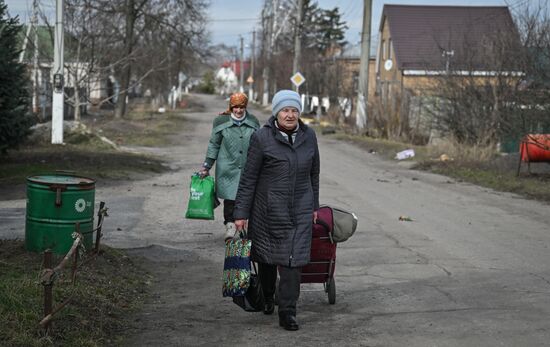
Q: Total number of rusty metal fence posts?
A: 3